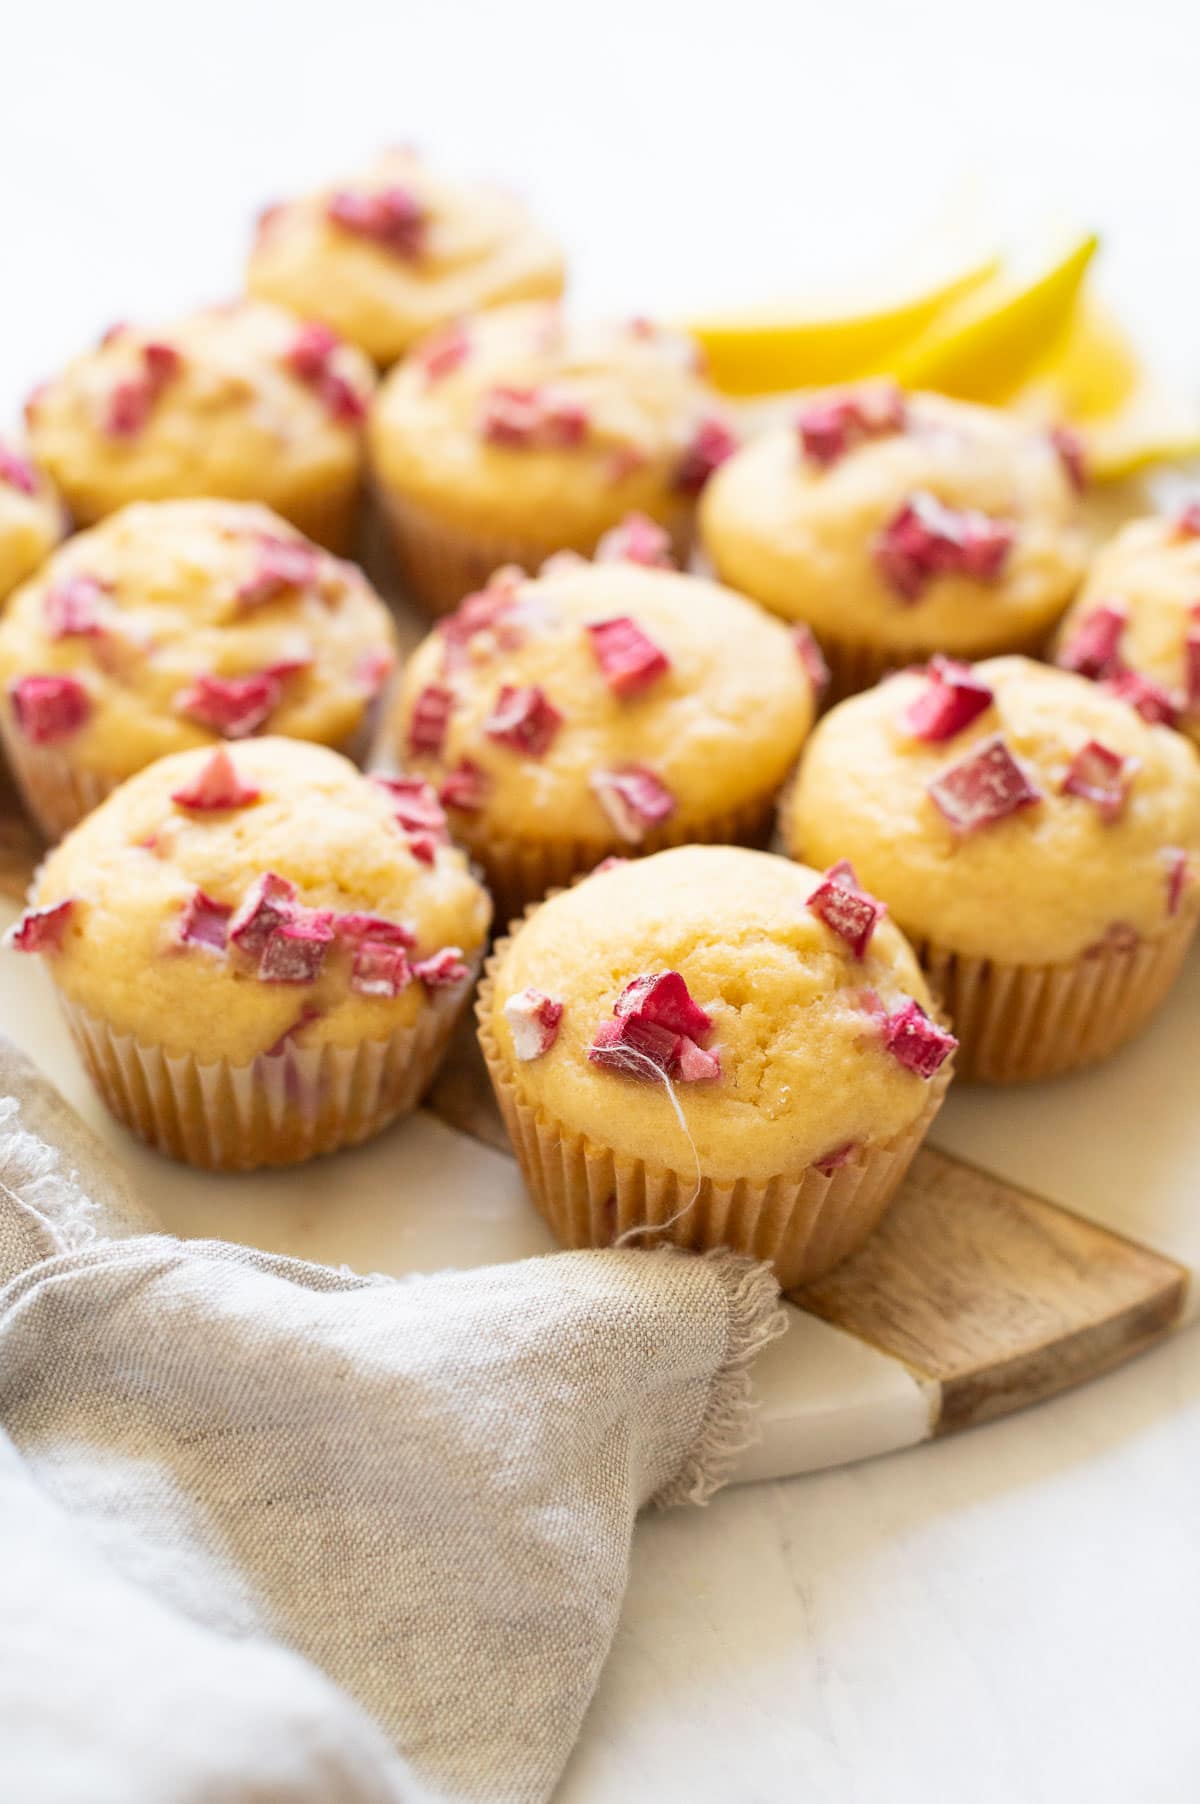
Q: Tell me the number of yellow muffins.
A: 11